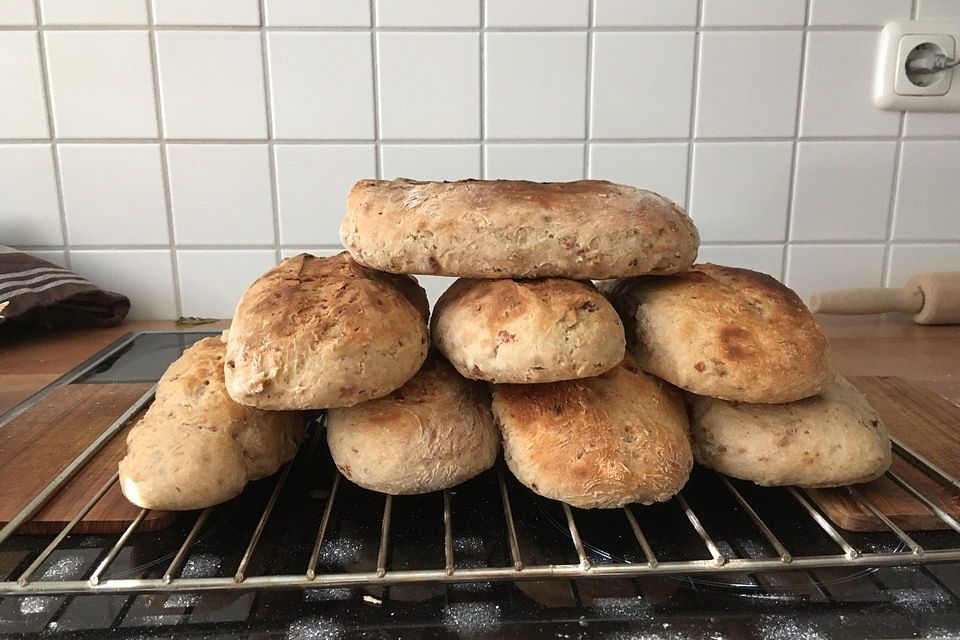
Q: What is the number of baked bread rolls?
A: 8